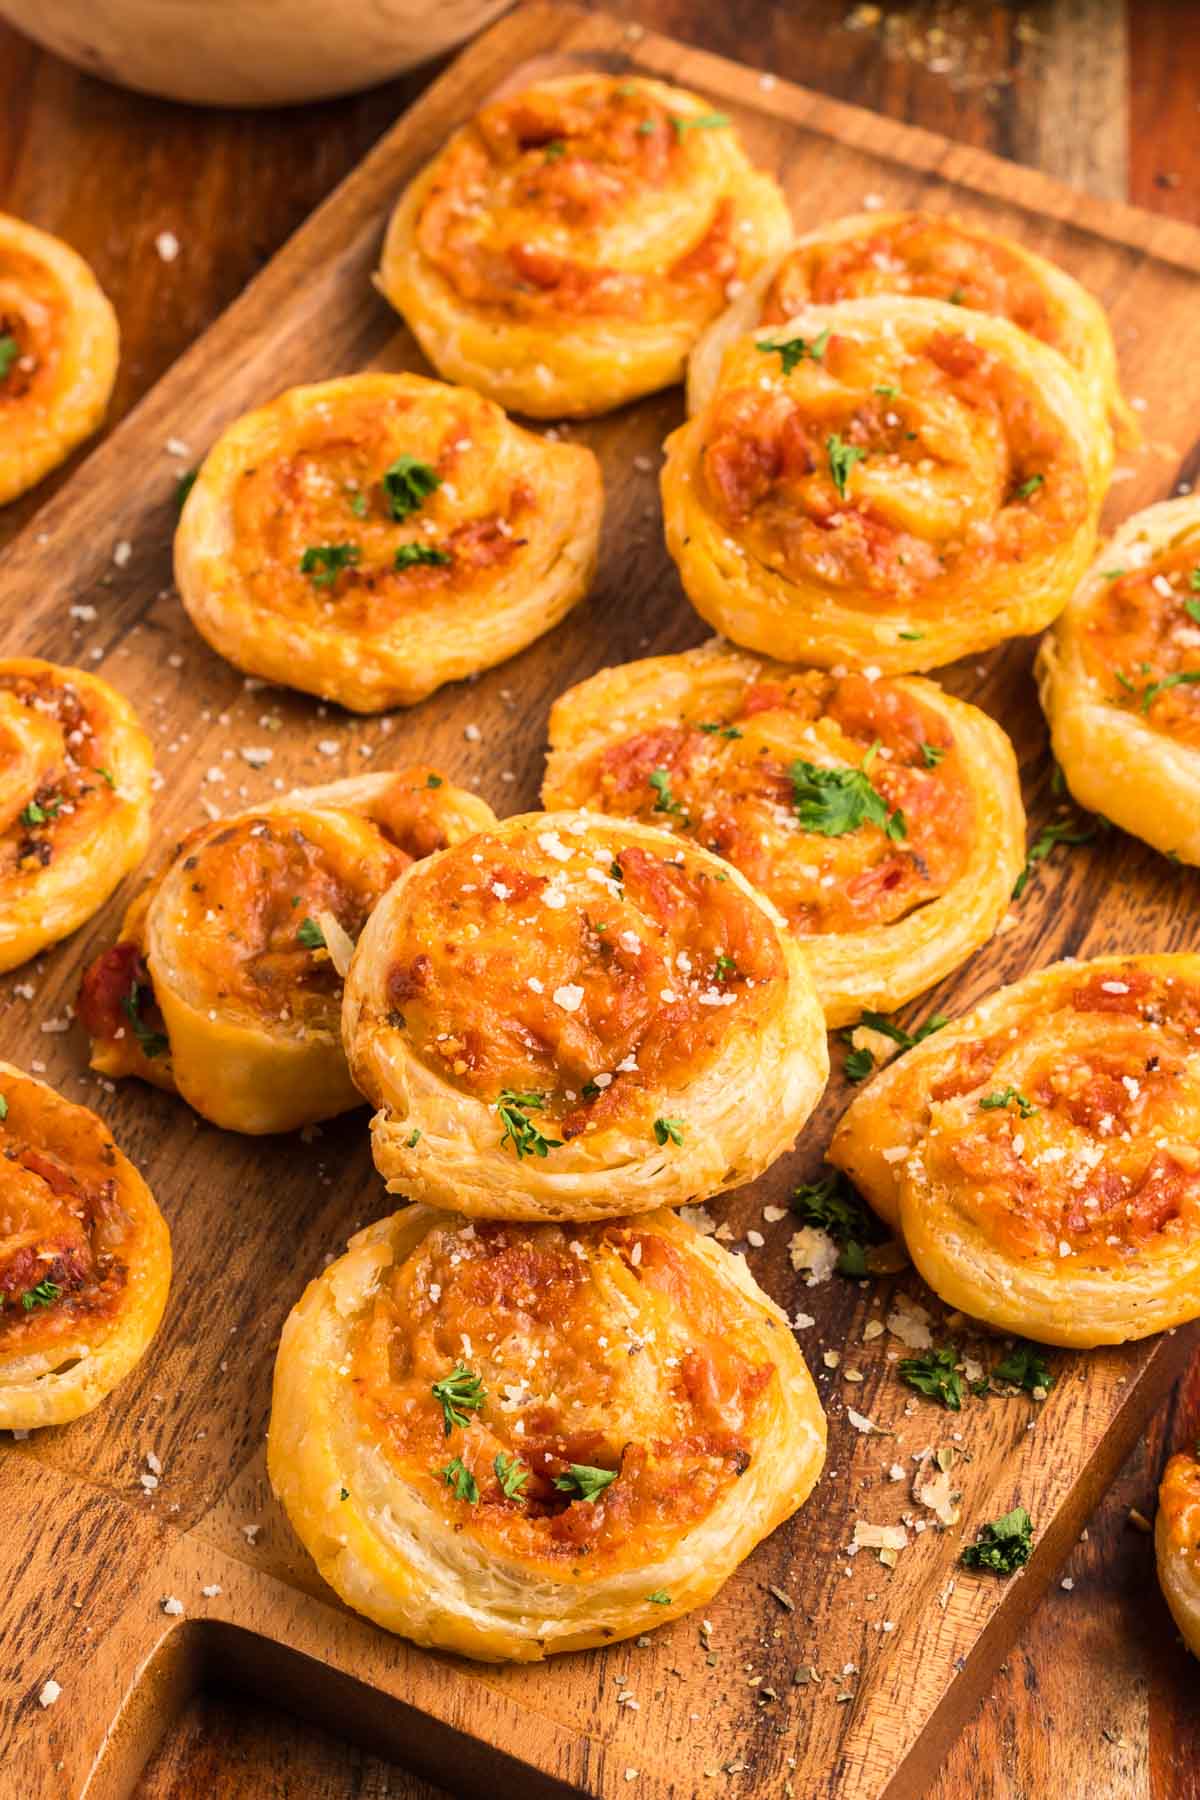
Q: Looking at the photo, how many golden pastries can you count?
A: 14